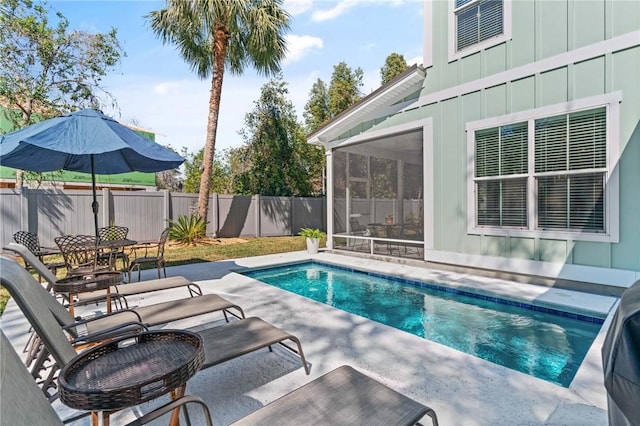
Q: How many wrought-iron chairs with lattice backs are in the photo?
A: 4